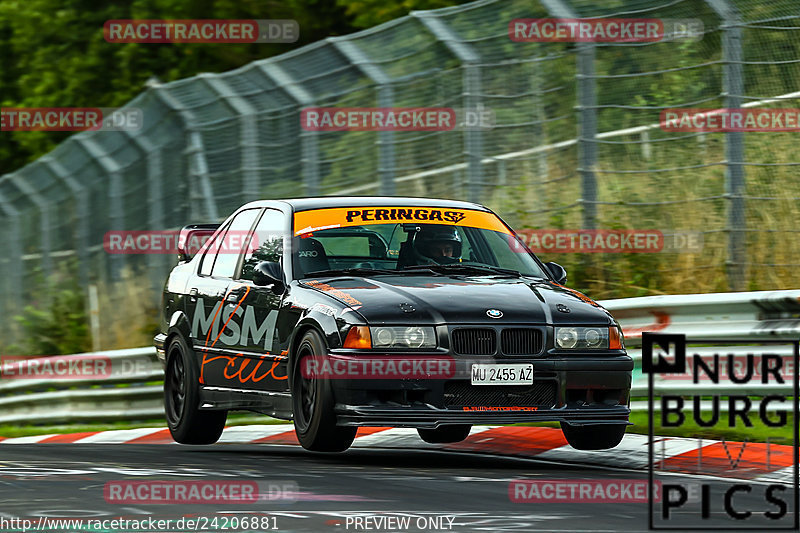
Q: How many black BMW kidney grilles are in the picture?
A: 2